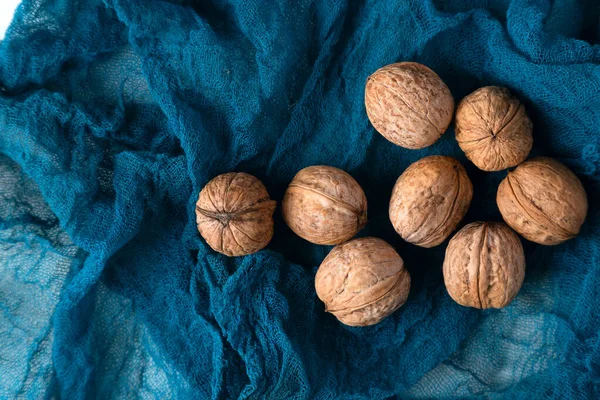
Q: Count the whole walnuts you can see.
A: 8